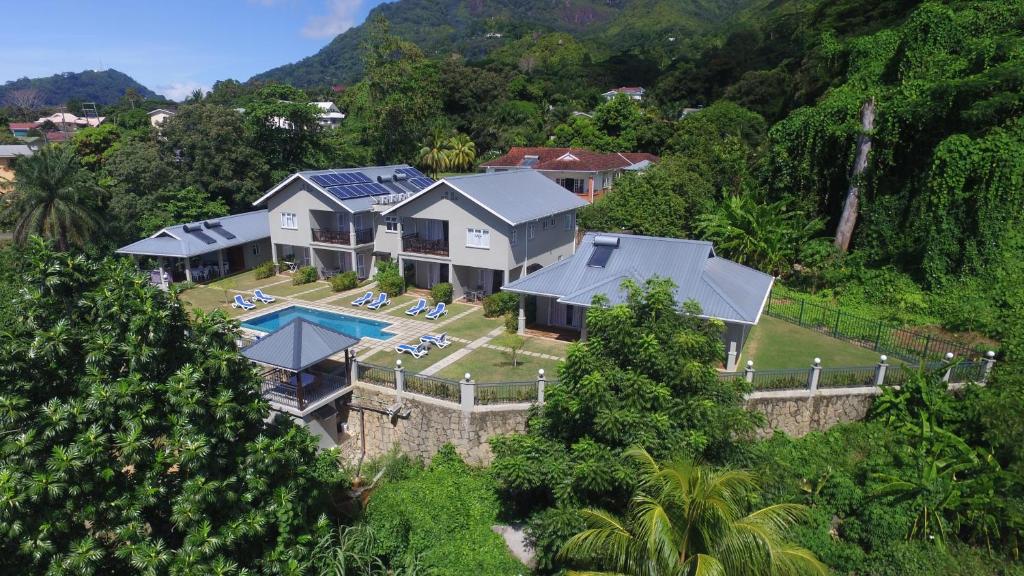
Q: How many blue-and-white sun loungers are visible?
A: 8